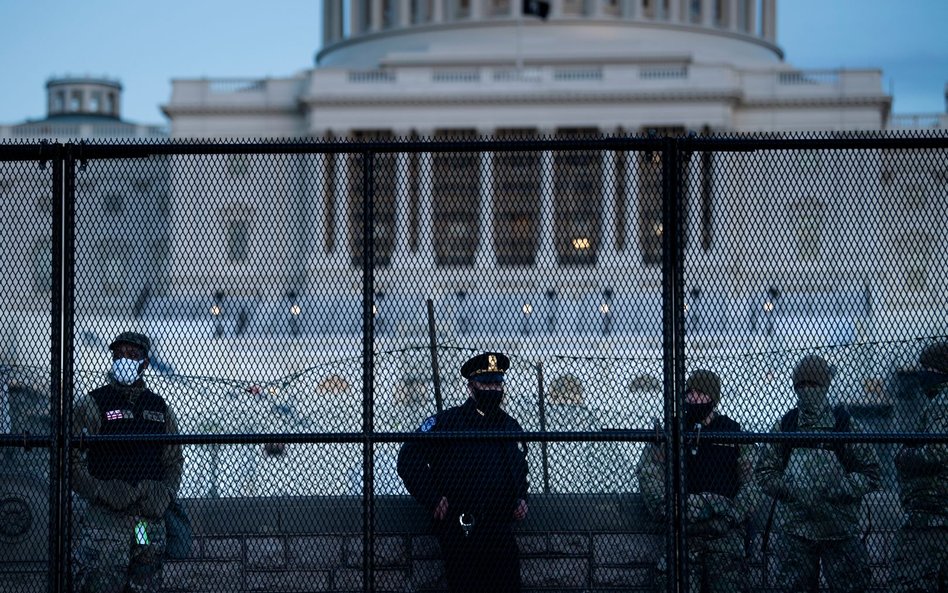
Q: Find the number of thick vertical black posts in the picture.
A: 5